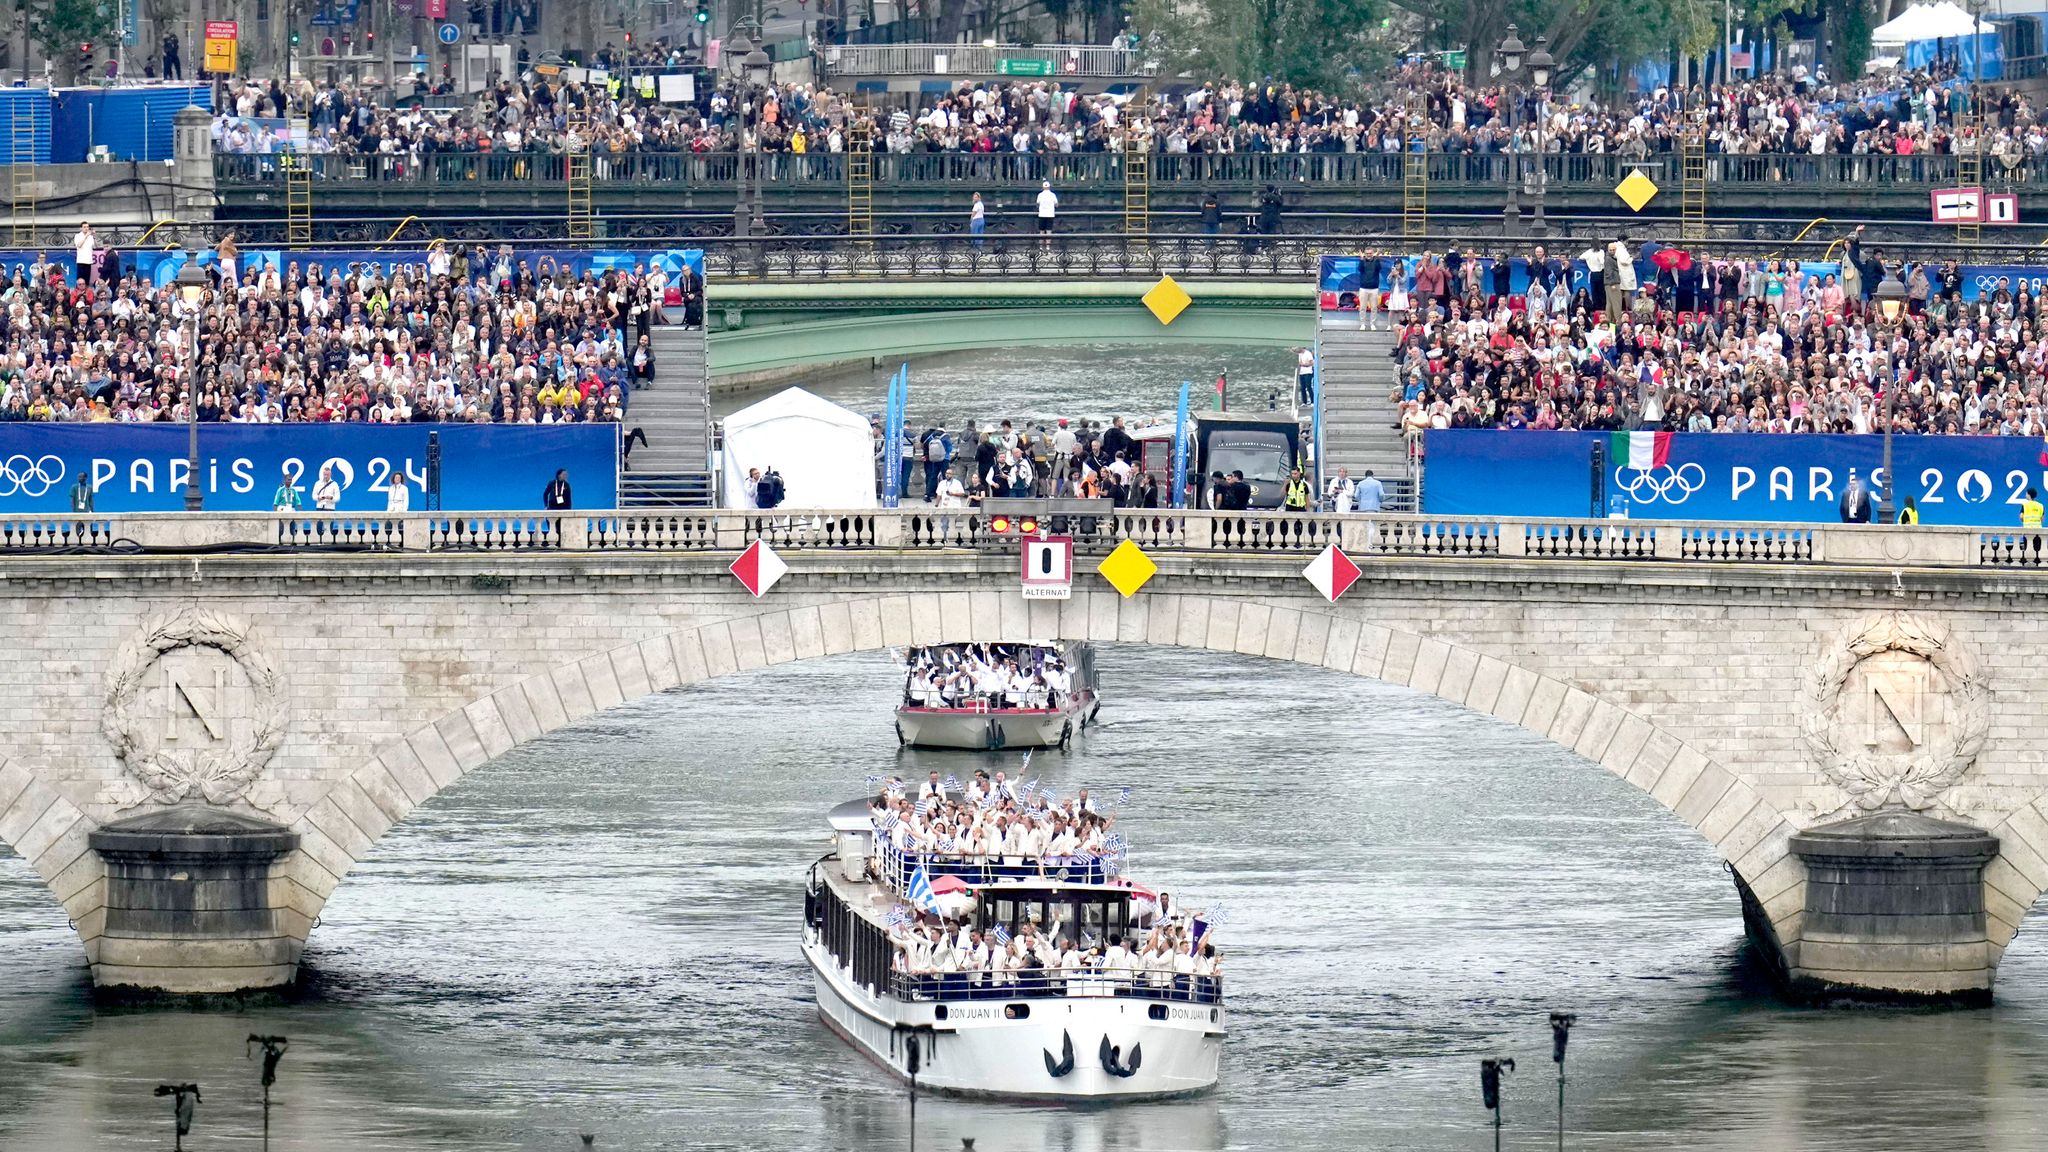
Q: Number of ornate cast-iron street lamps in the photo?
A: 6